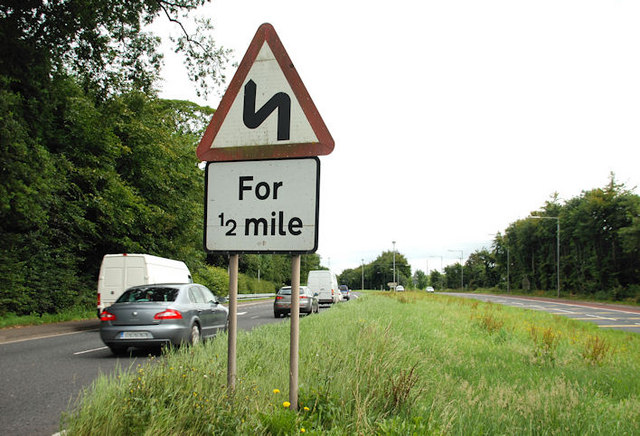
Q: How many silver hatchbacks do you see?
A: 1